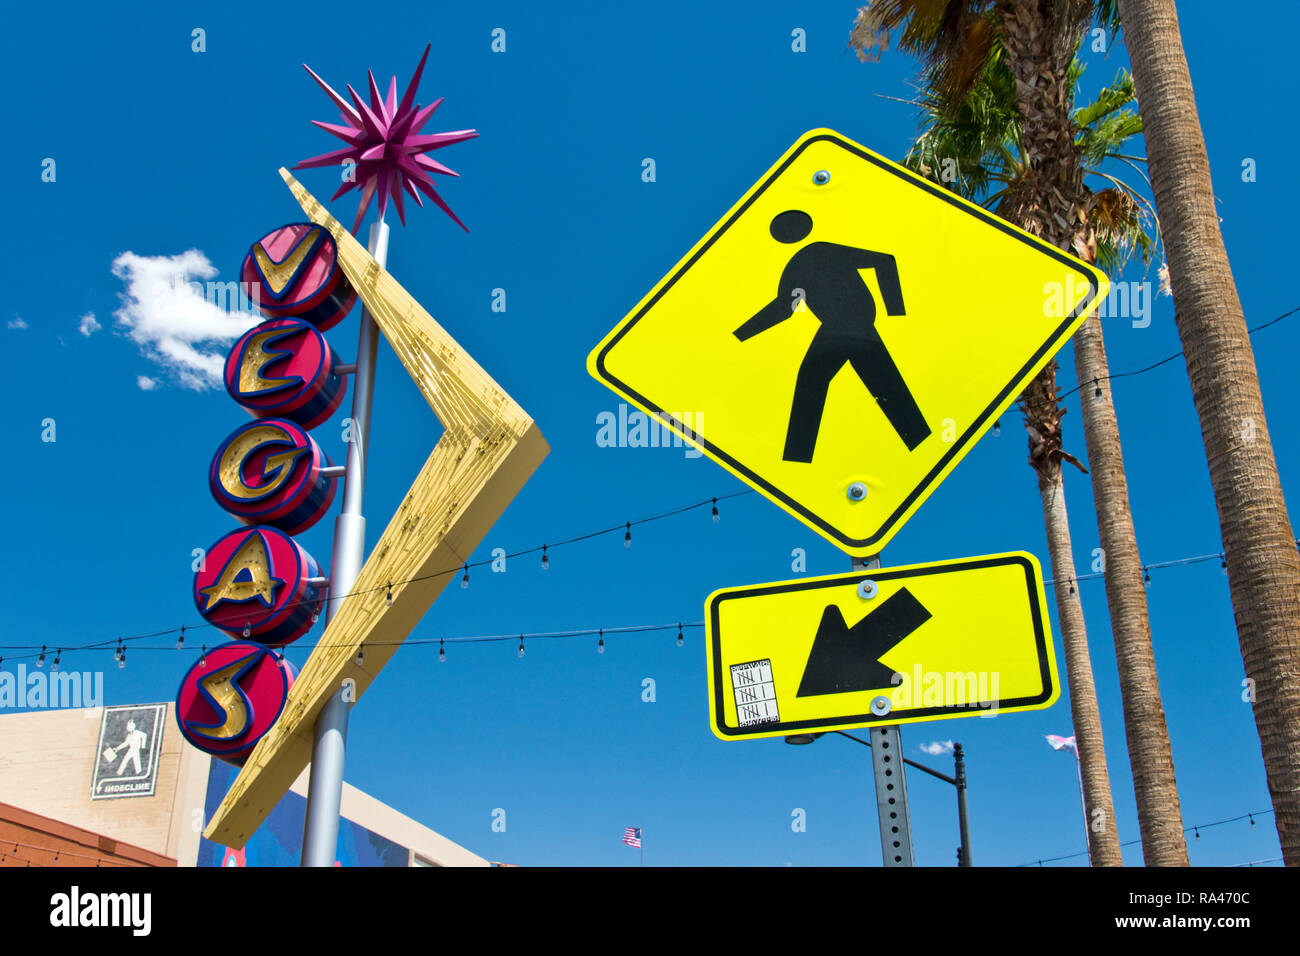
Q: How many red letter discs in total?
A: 5